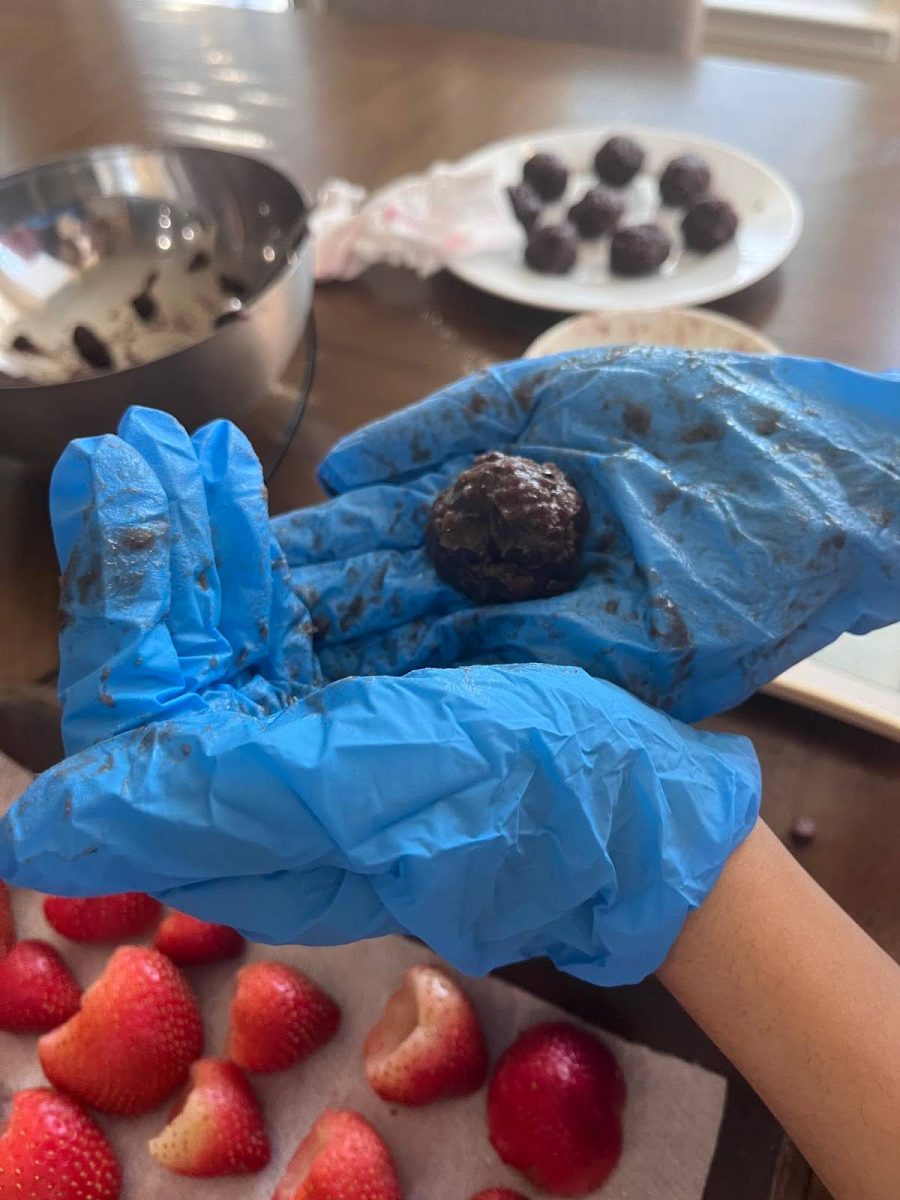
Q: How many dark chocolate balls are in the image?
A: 9